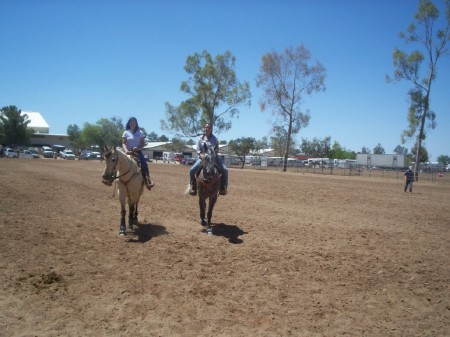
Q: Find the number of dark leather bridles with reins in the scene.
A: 2